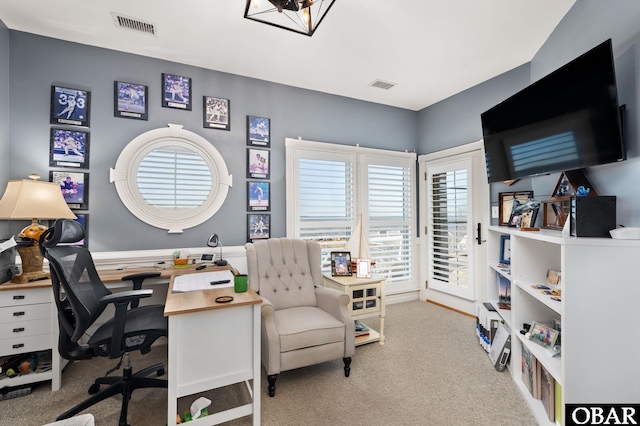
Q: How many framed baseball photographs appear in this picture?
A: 11